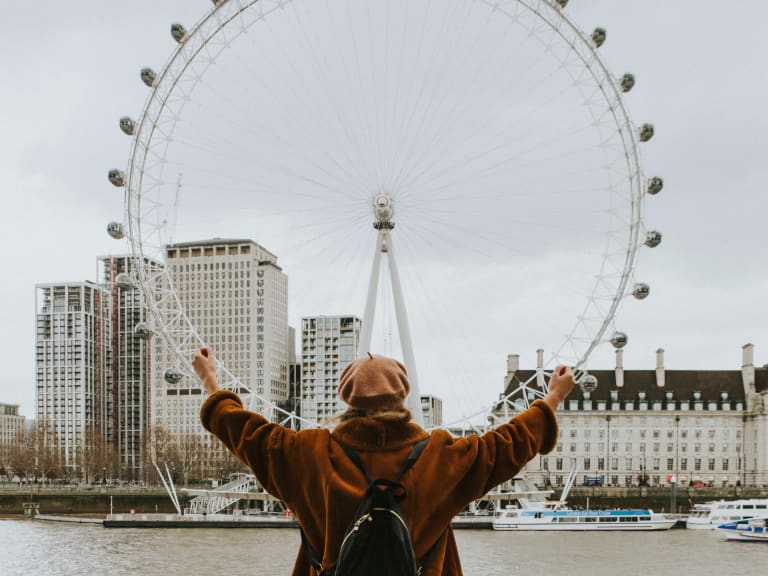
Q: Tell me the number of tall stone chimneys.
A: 5